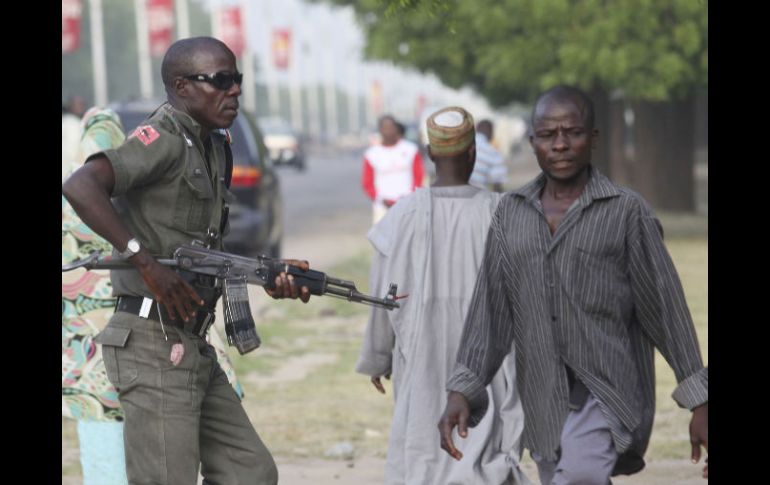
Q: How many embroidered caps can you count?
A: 1